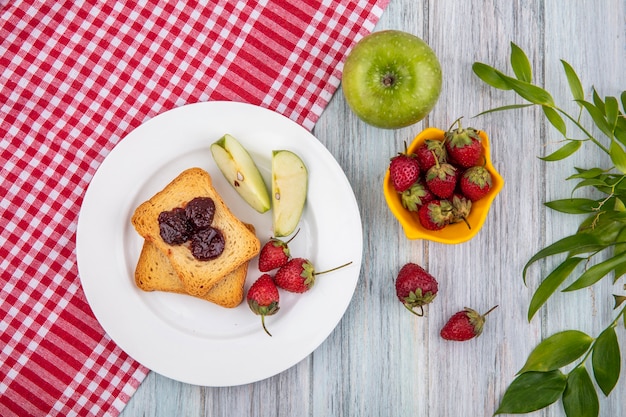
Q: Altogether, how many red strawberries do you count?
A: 13